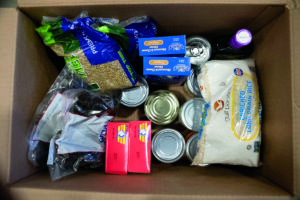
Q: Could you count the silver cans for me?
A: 6